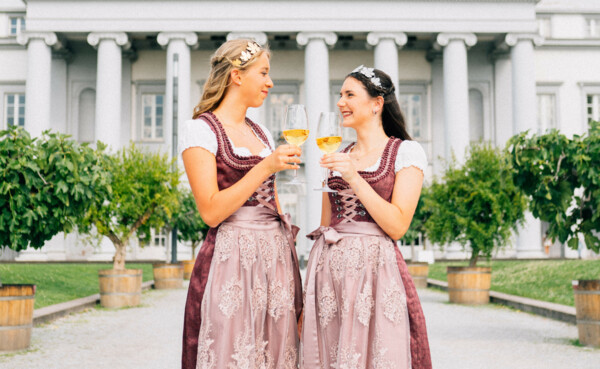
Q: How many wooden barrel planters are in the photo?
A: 7